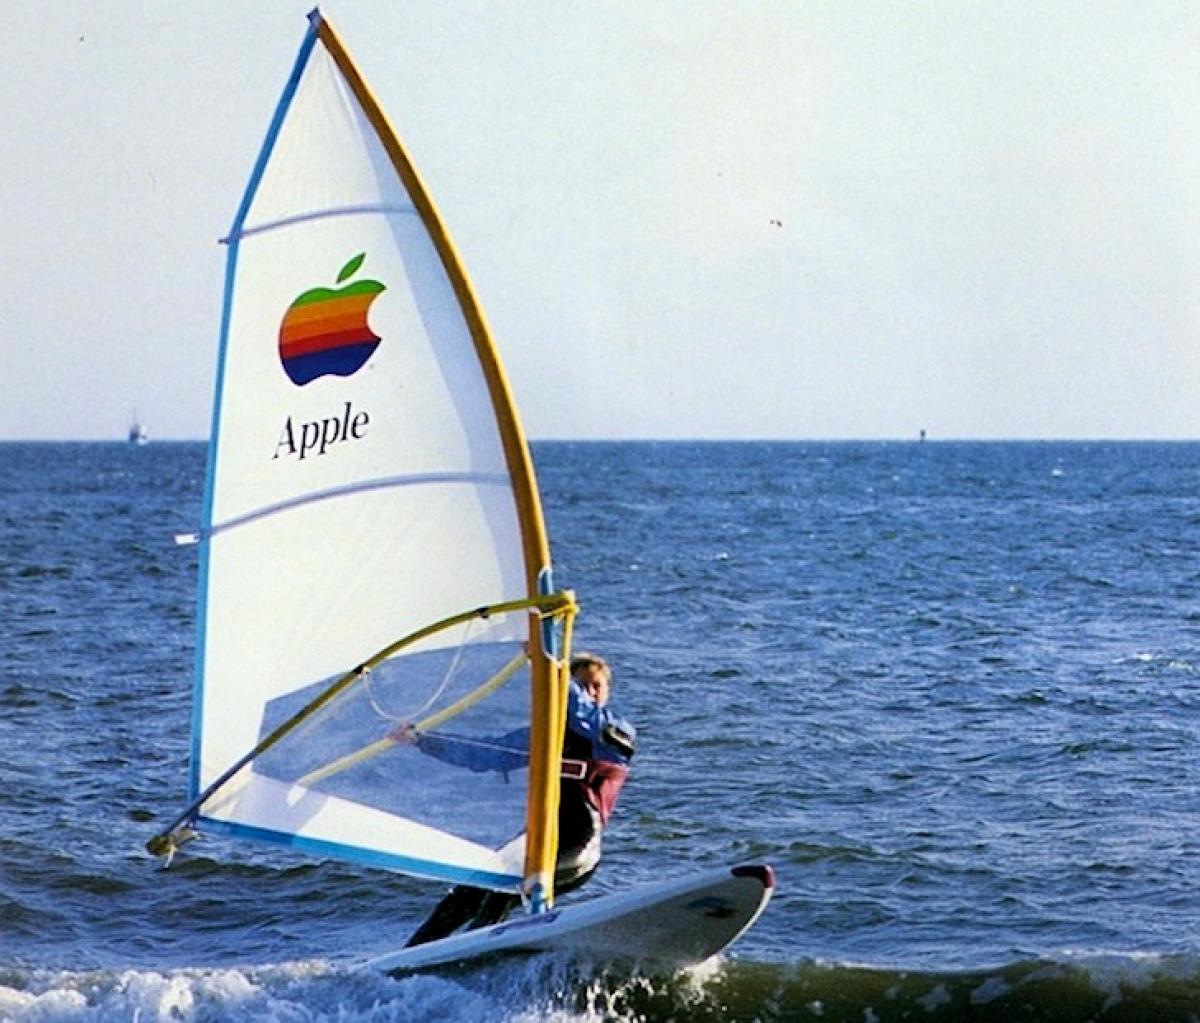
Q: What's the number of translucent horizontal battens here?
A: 2